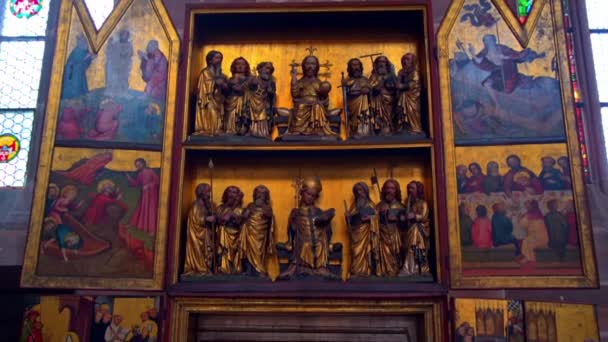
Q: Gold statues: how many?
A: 14